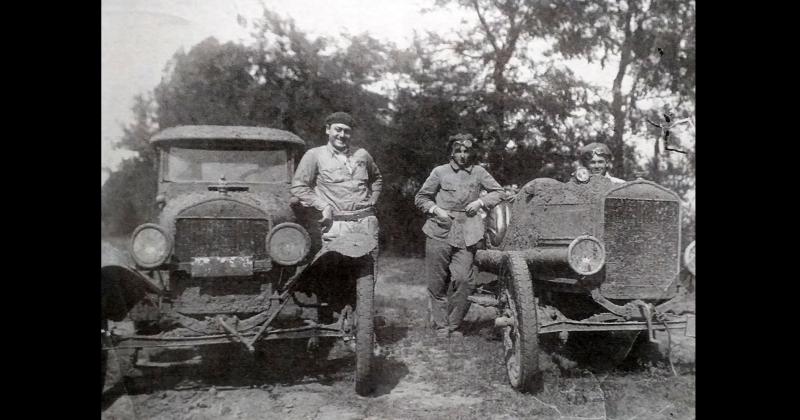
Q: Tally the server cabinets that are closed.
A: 0